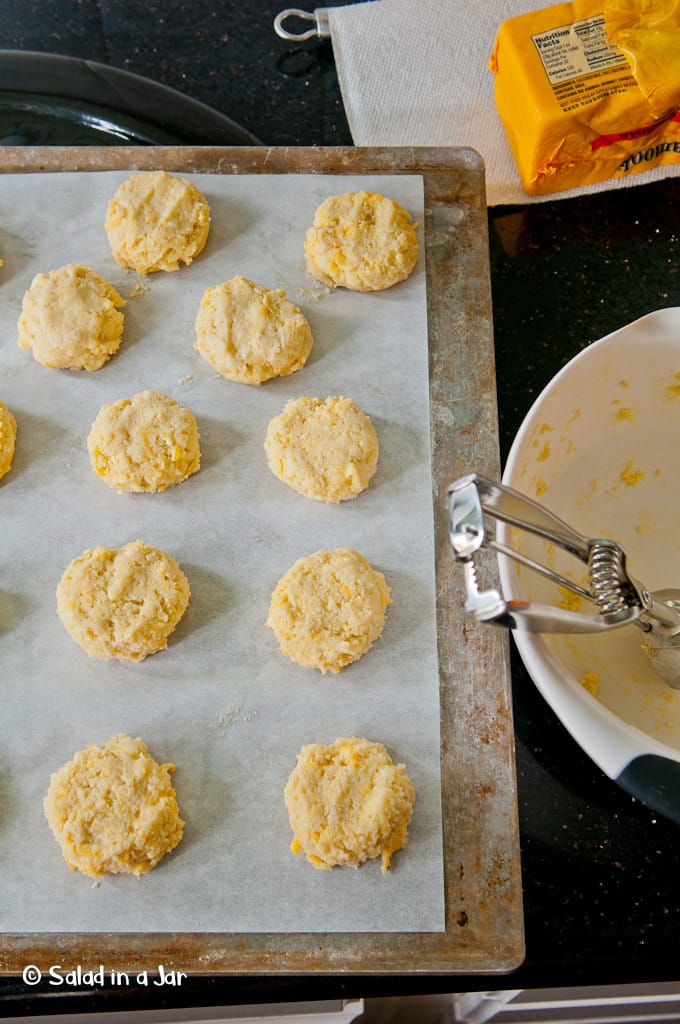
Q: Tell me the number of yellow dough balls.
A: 11